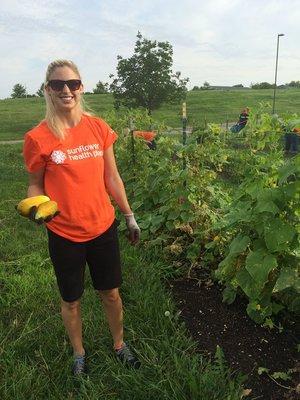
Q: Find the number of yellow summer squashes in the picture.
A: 2